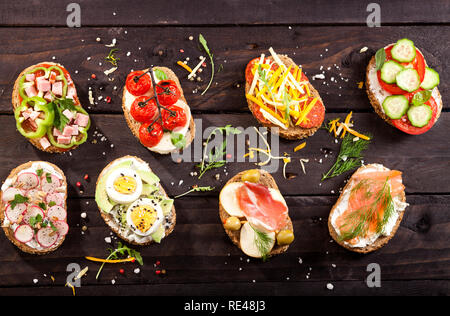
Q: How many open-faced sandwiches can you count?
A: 8